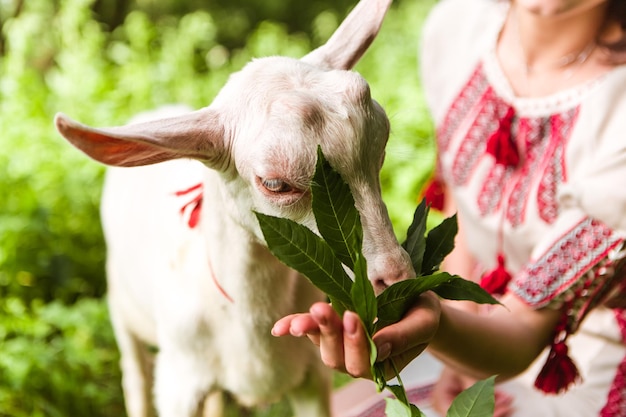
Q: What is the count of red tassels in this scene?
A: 4